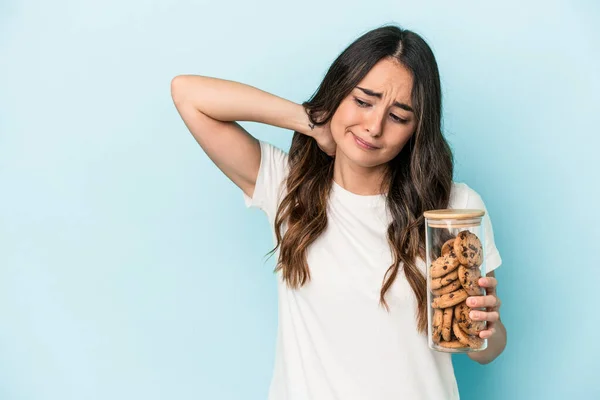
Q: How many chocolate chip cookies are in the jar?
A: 12